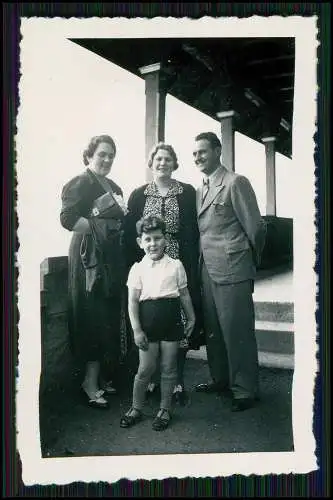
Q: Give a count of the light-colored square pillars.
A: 3